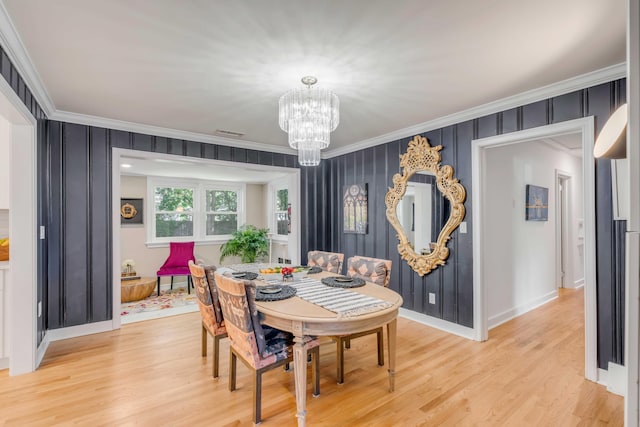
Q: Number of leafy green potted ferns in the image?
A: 1